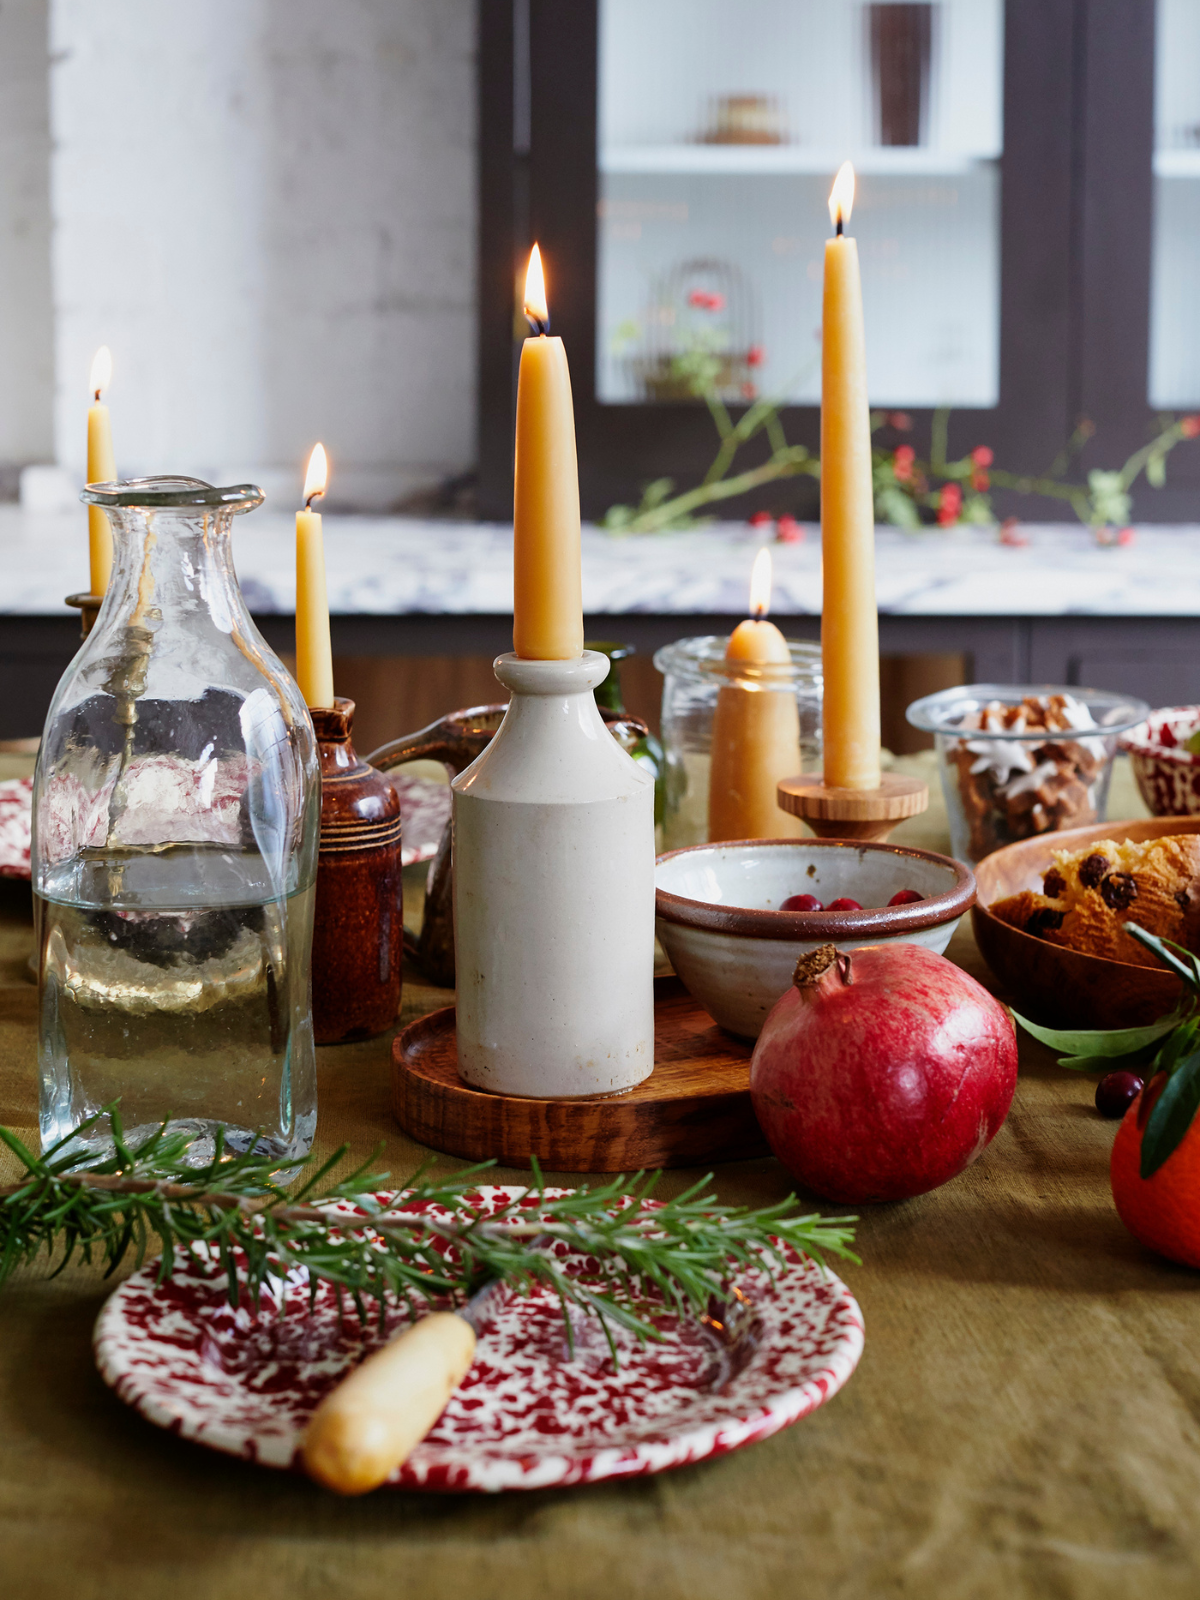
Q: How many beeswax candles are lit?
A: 5